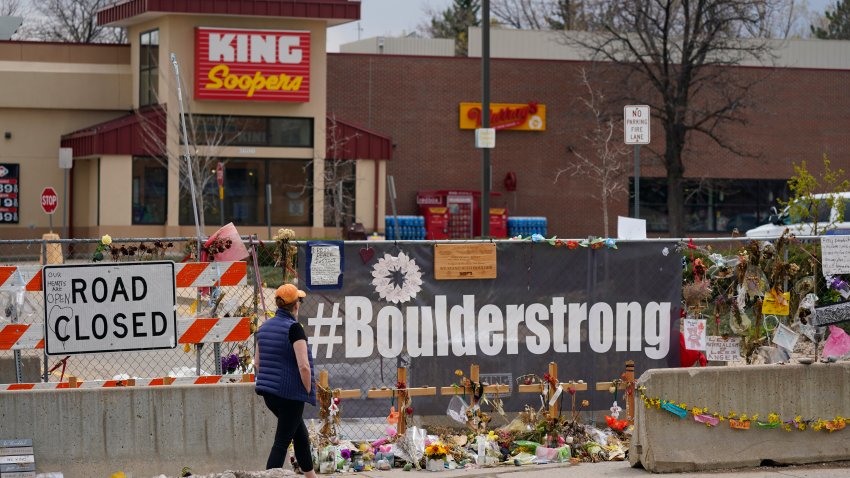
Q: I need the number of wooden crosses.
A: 5